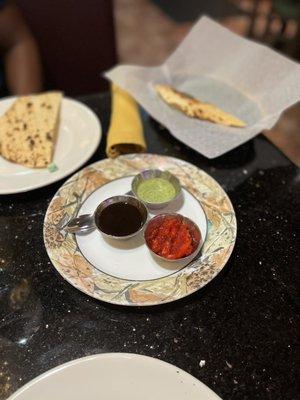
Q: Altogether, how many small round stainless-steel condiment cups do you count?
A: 3